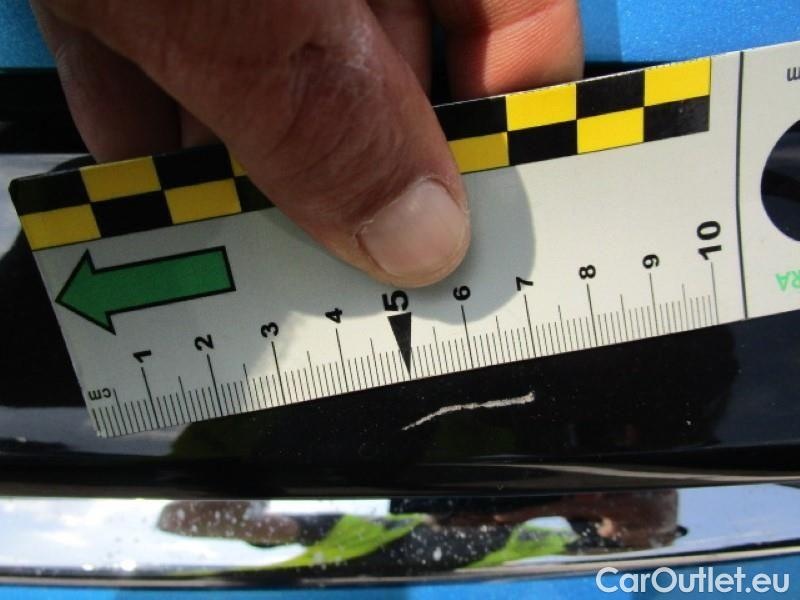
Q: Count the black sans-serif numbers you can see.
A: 10